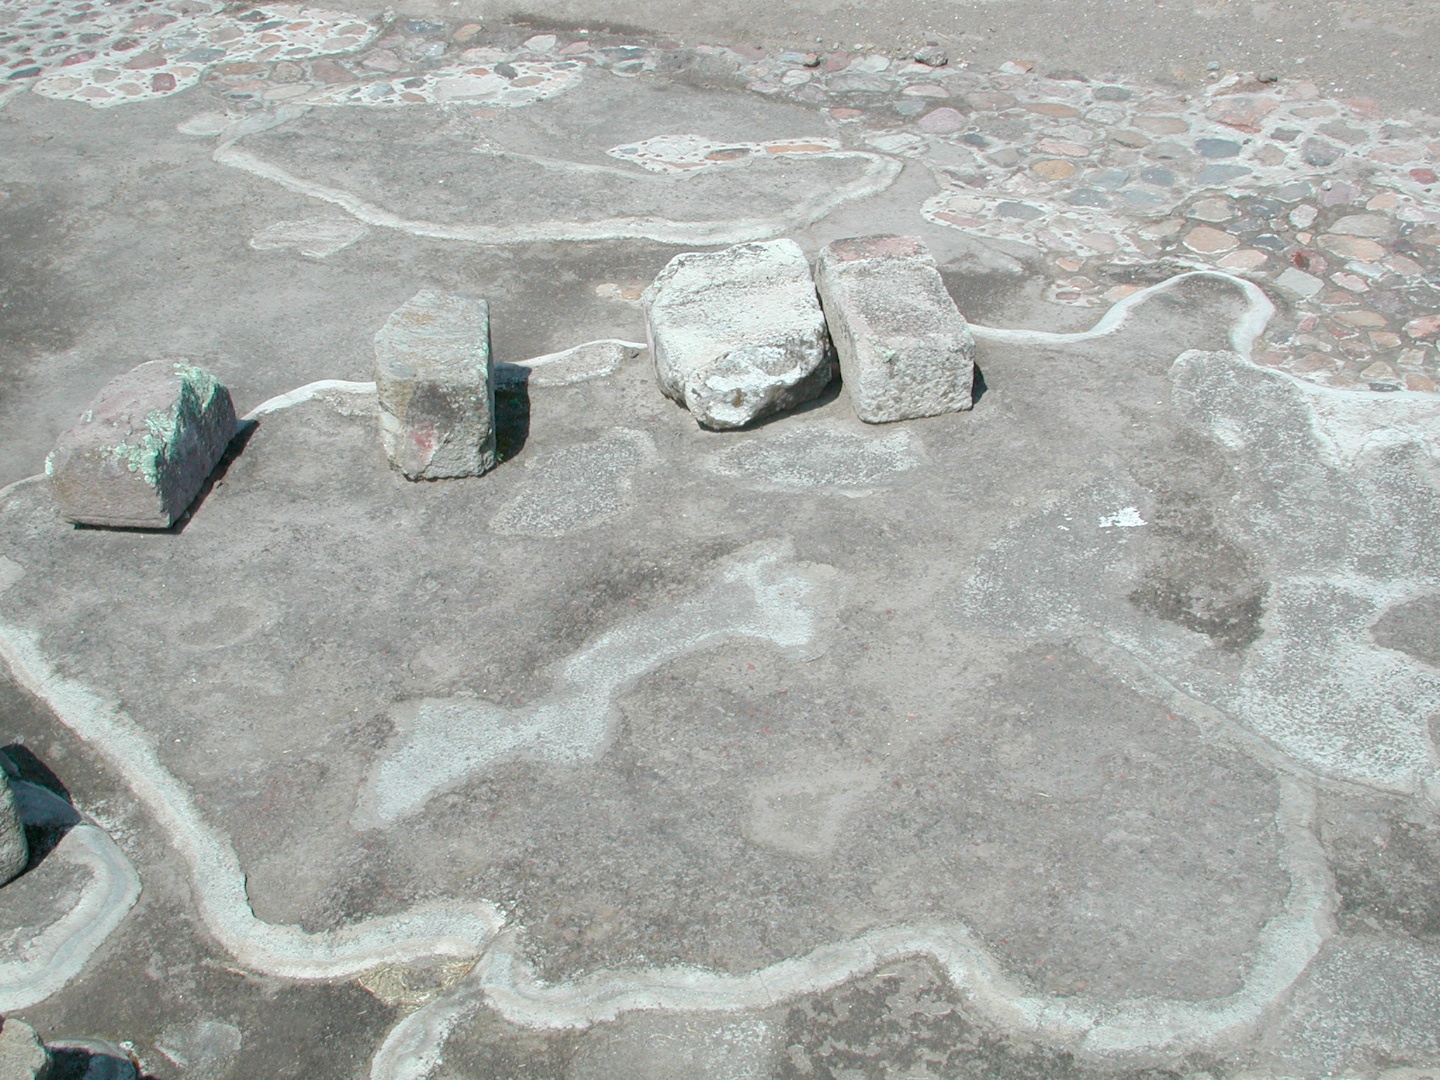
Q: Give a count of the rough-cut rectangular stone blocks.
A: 4